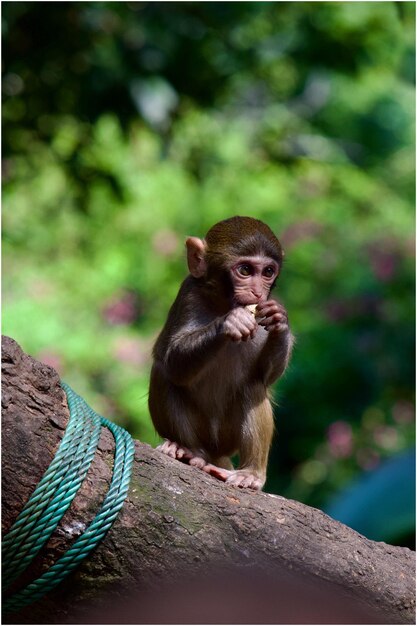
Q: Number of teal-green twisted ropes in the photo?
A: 6